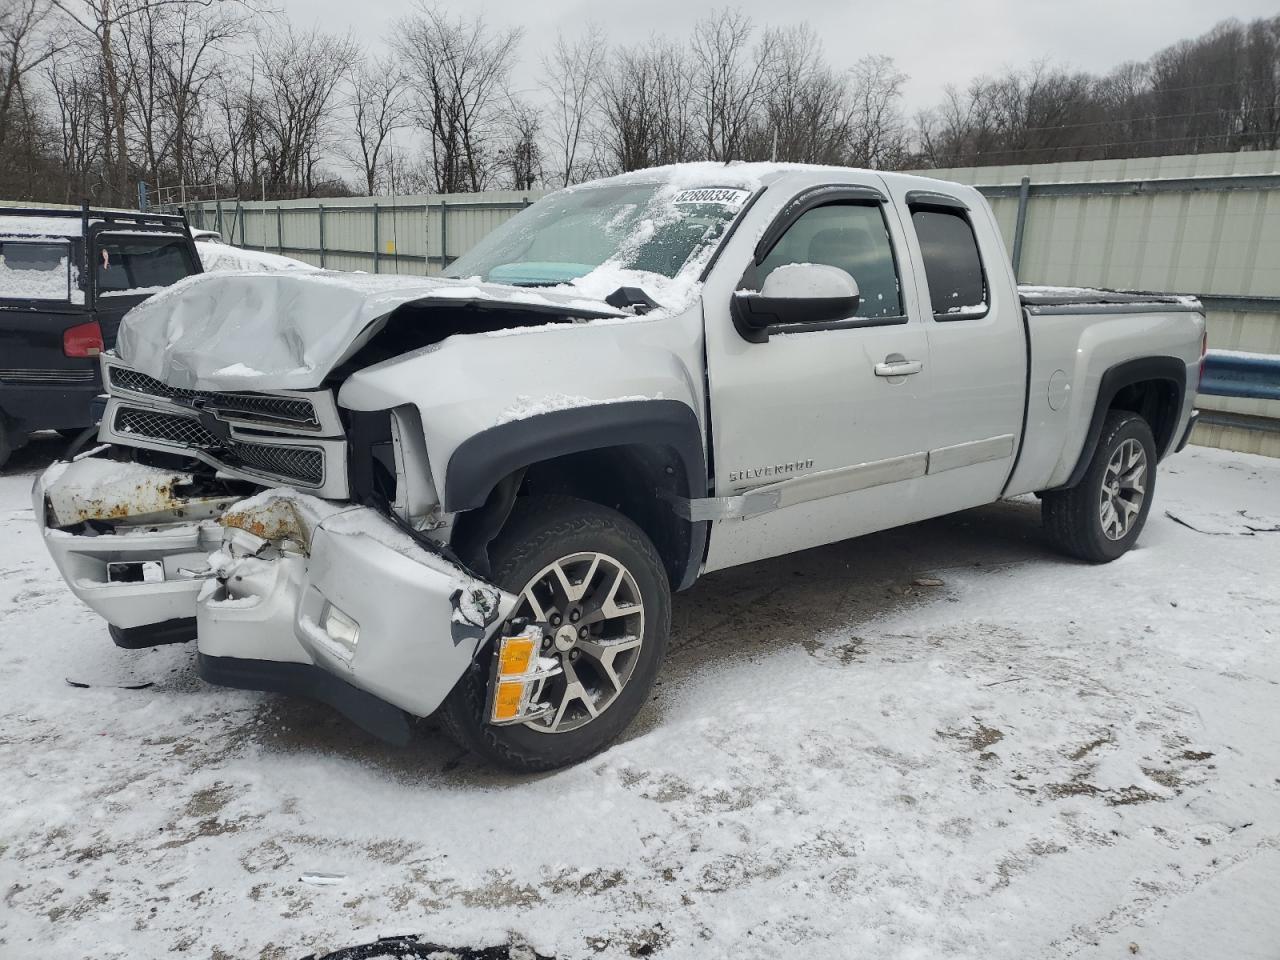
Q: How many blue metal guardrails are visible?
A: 1